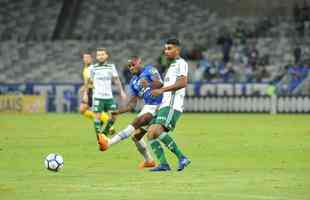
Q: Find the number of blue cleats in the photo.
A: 2